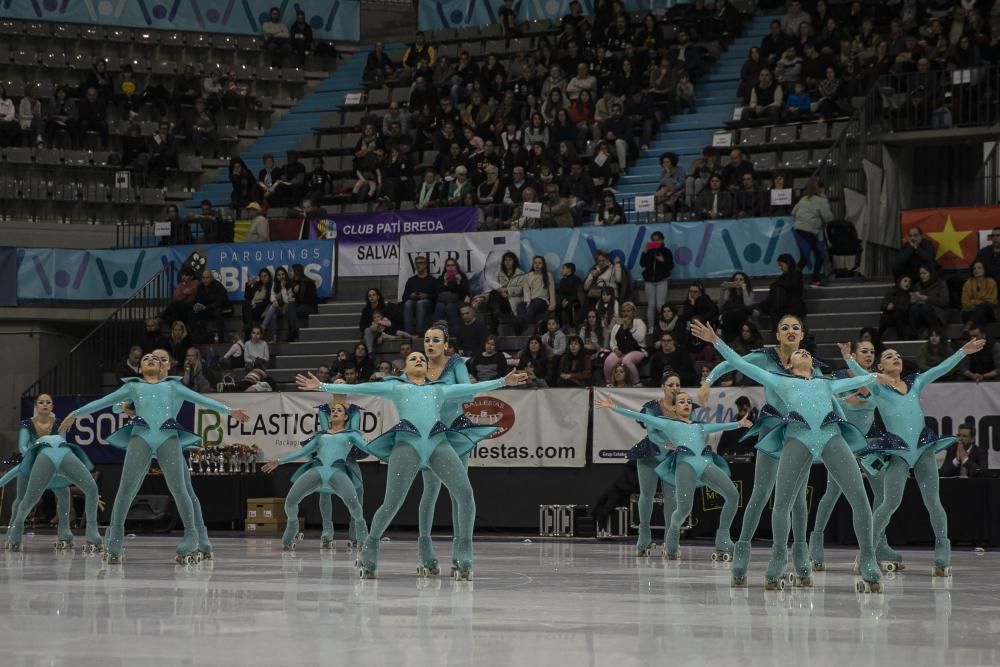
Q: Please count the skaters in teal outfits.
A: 14